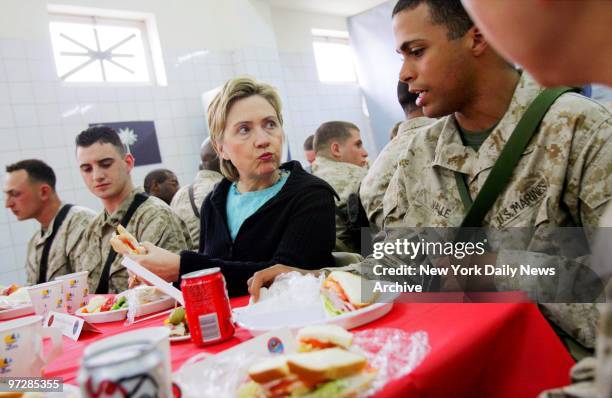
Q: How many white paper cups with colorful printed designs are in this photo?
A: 3